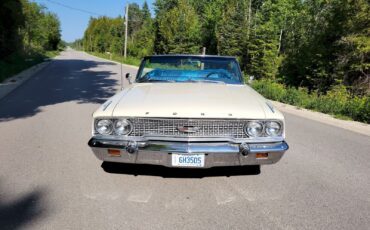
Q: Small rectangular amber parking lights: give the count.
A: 2